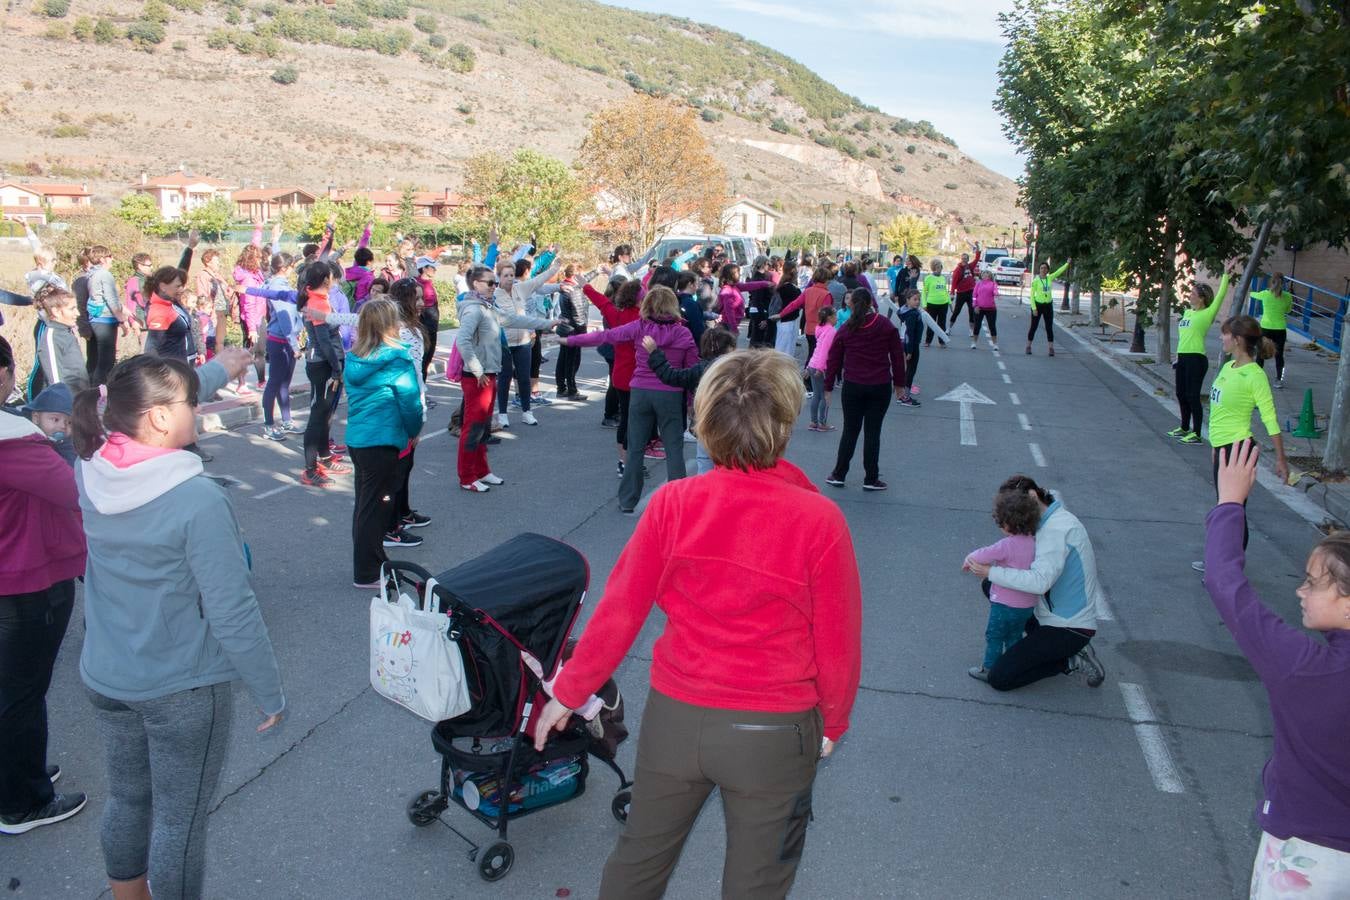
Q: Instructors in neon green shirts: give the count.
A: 5